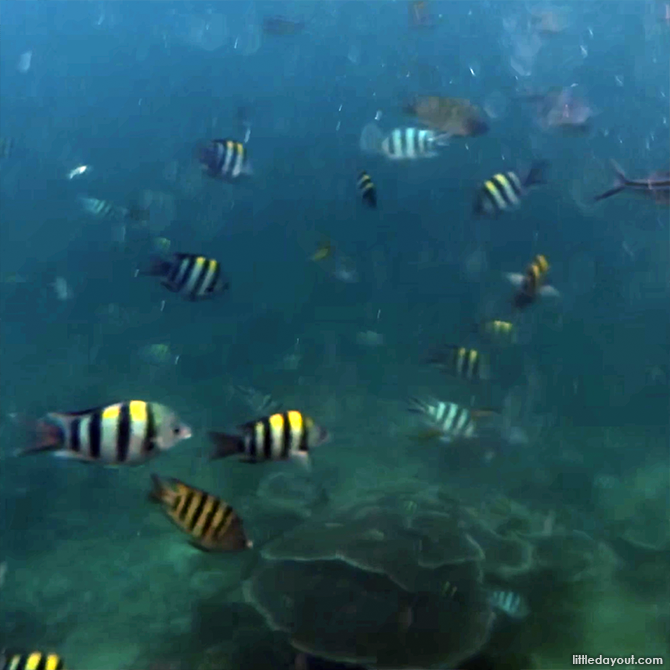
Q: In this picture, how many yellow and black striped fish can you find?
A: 11